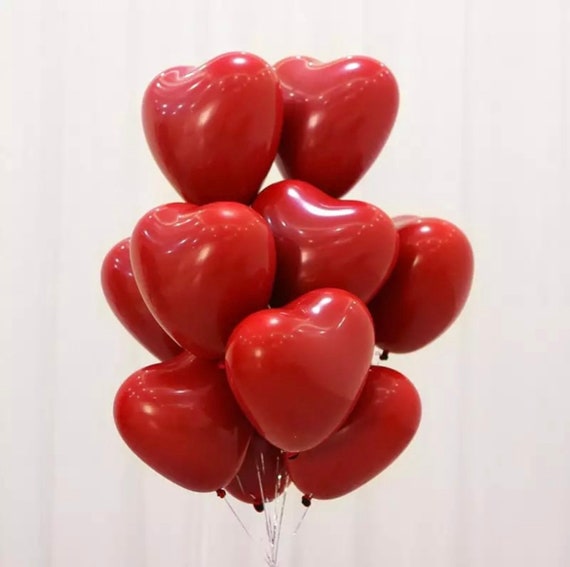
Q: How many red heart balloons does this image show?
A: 10